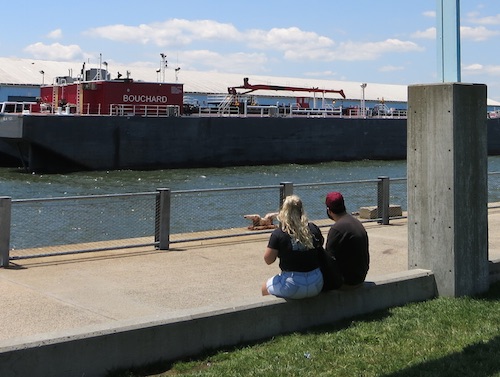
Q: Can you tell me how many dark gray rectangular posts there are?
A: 4